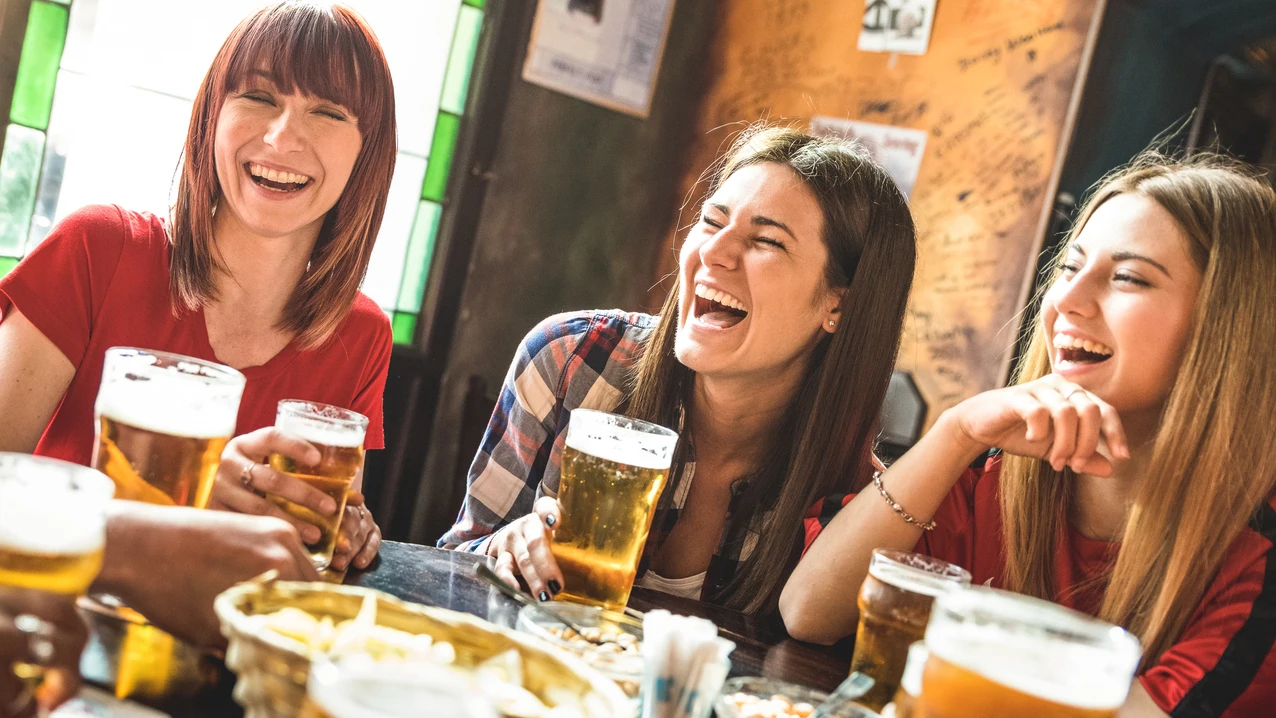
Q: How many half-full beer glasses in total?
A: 0